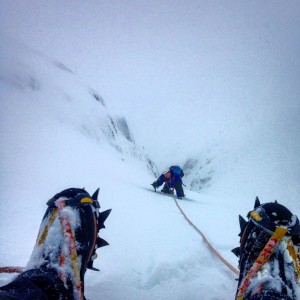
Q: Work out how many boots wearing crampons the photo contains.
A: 2